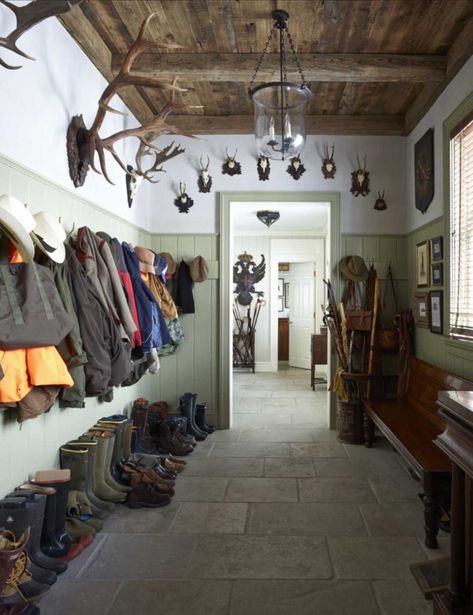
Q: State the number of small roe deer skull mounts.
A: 8